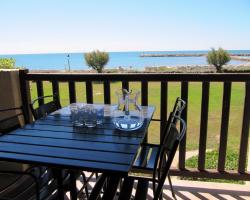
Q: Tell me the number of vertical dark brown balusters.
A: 12